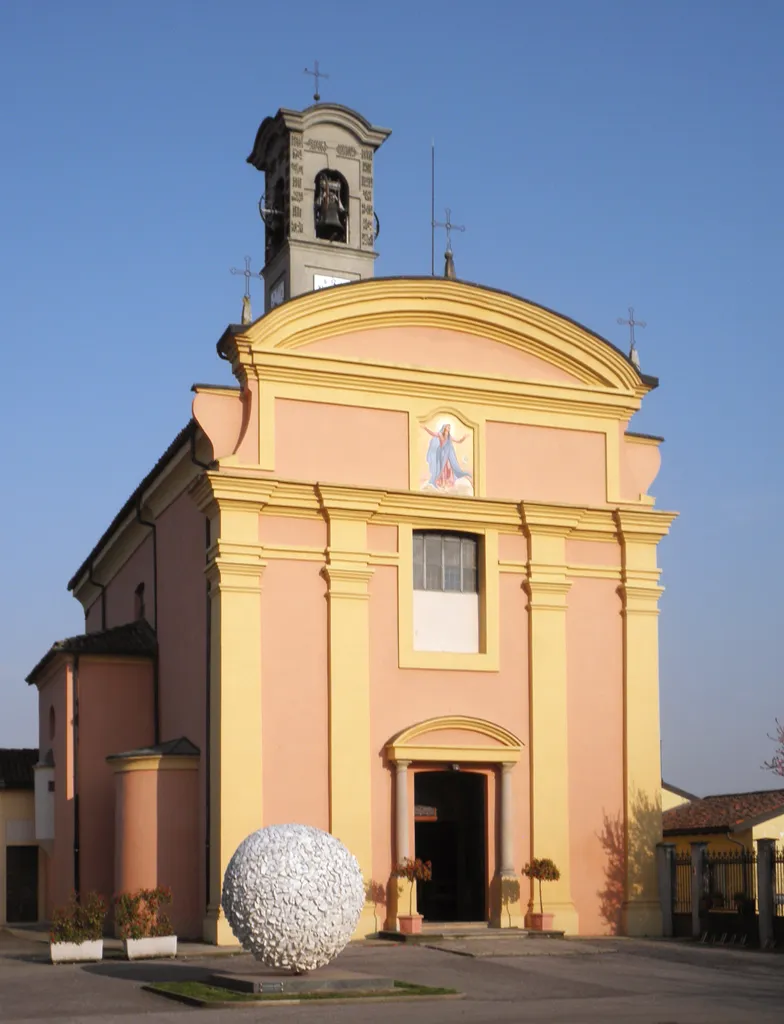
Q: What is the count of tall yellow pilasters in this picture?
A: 4